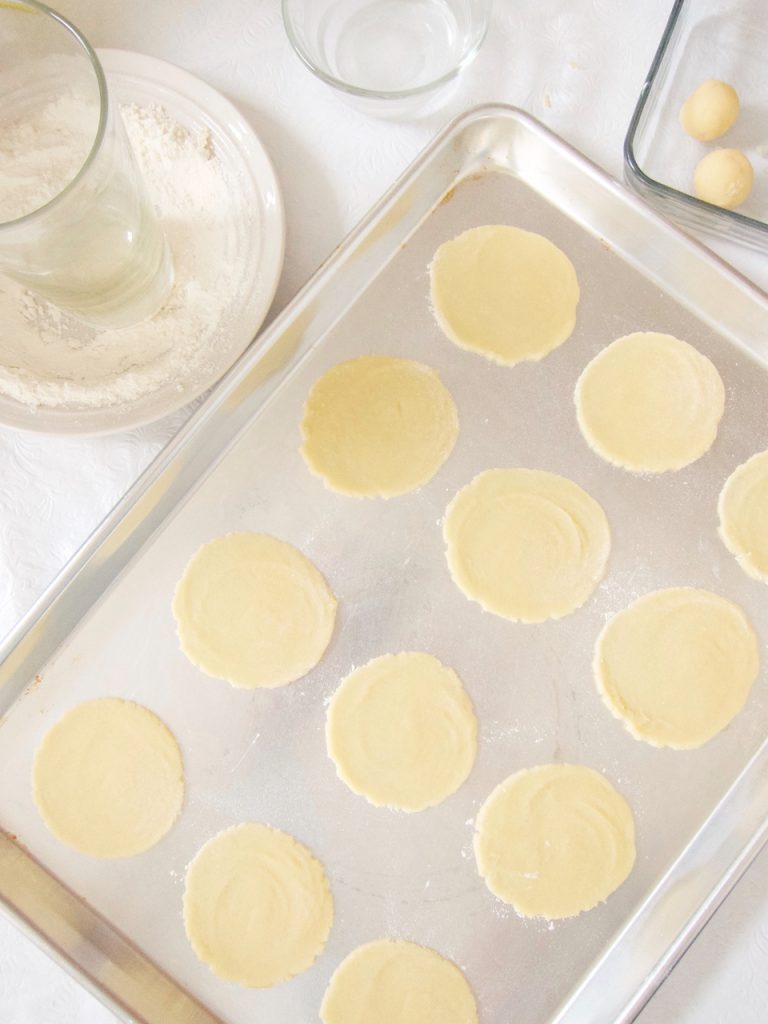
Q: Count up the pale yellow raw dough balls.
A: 2